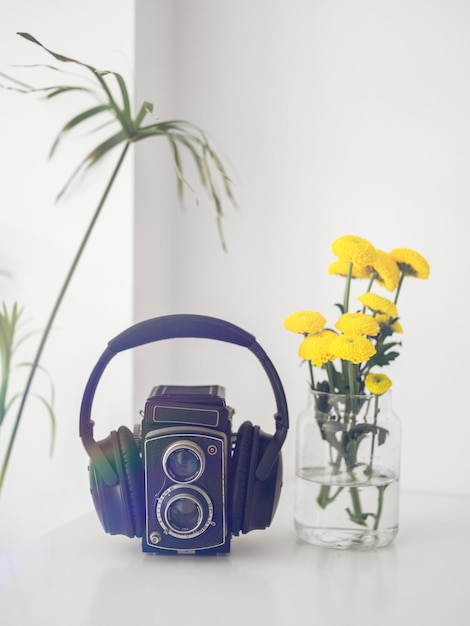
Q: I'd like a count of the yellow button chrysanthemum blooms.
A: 11